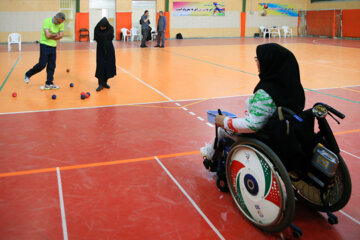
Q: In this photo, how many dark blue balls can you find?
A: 4